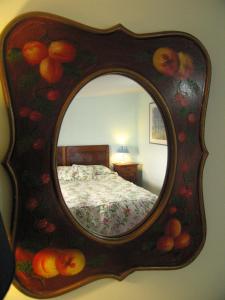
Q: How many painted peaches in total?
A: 10